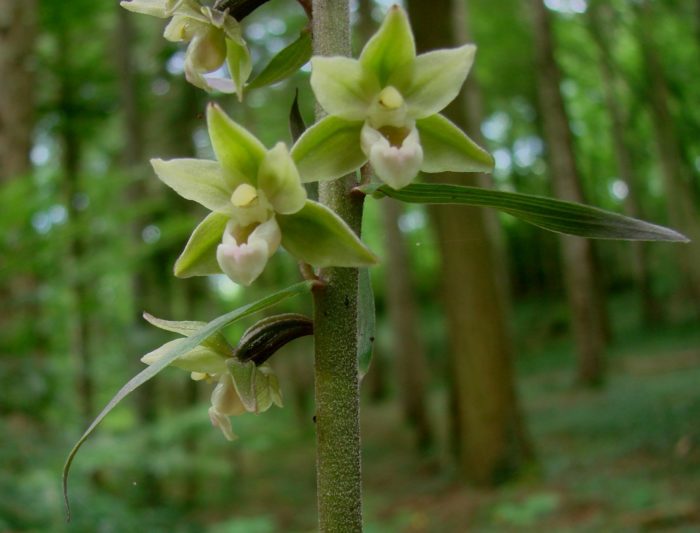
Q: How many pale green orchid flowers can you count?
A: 4